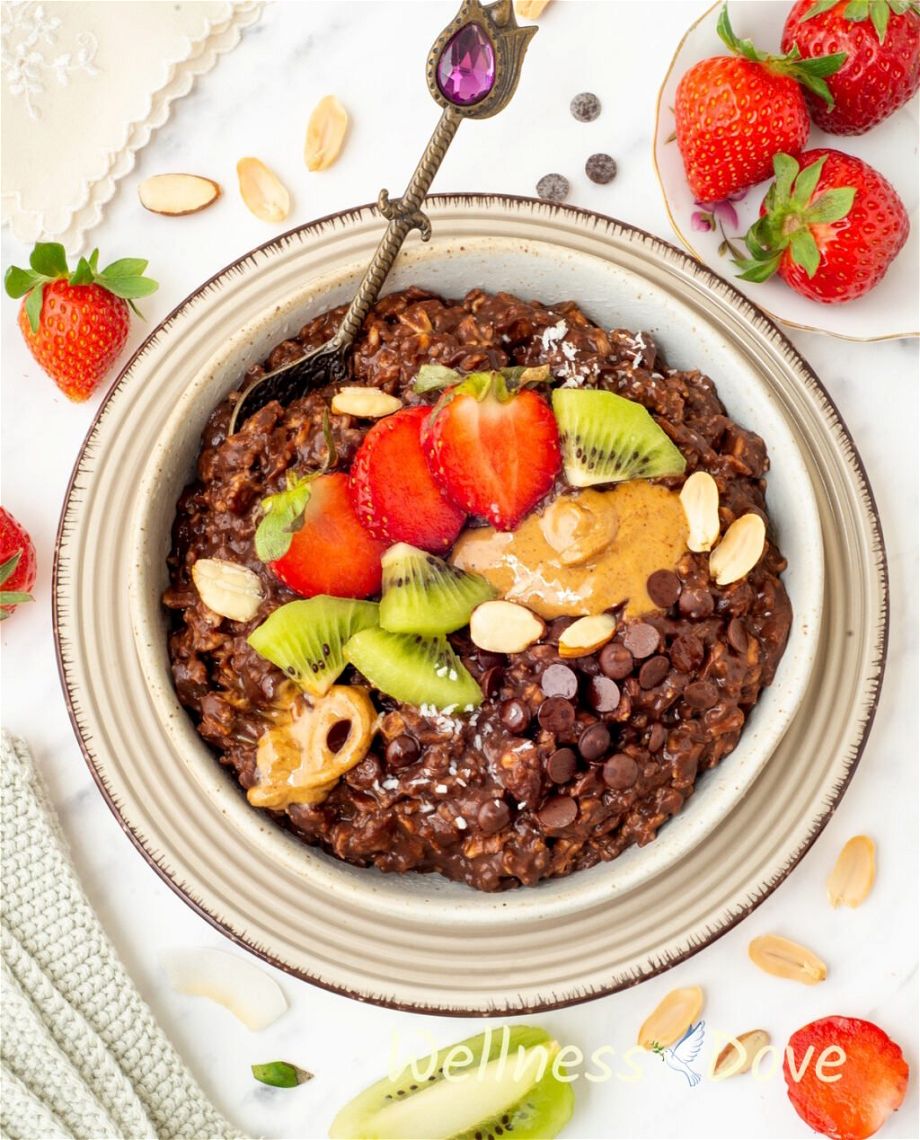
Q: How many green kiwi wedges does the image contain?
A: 4